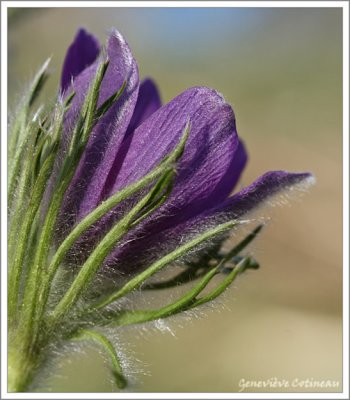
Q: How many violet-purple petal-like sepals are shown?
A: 6